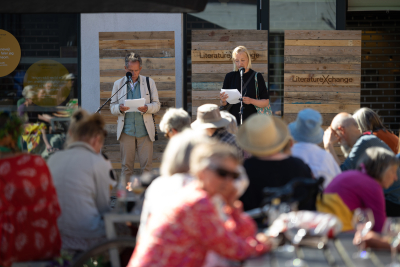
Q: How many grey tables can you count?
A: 2